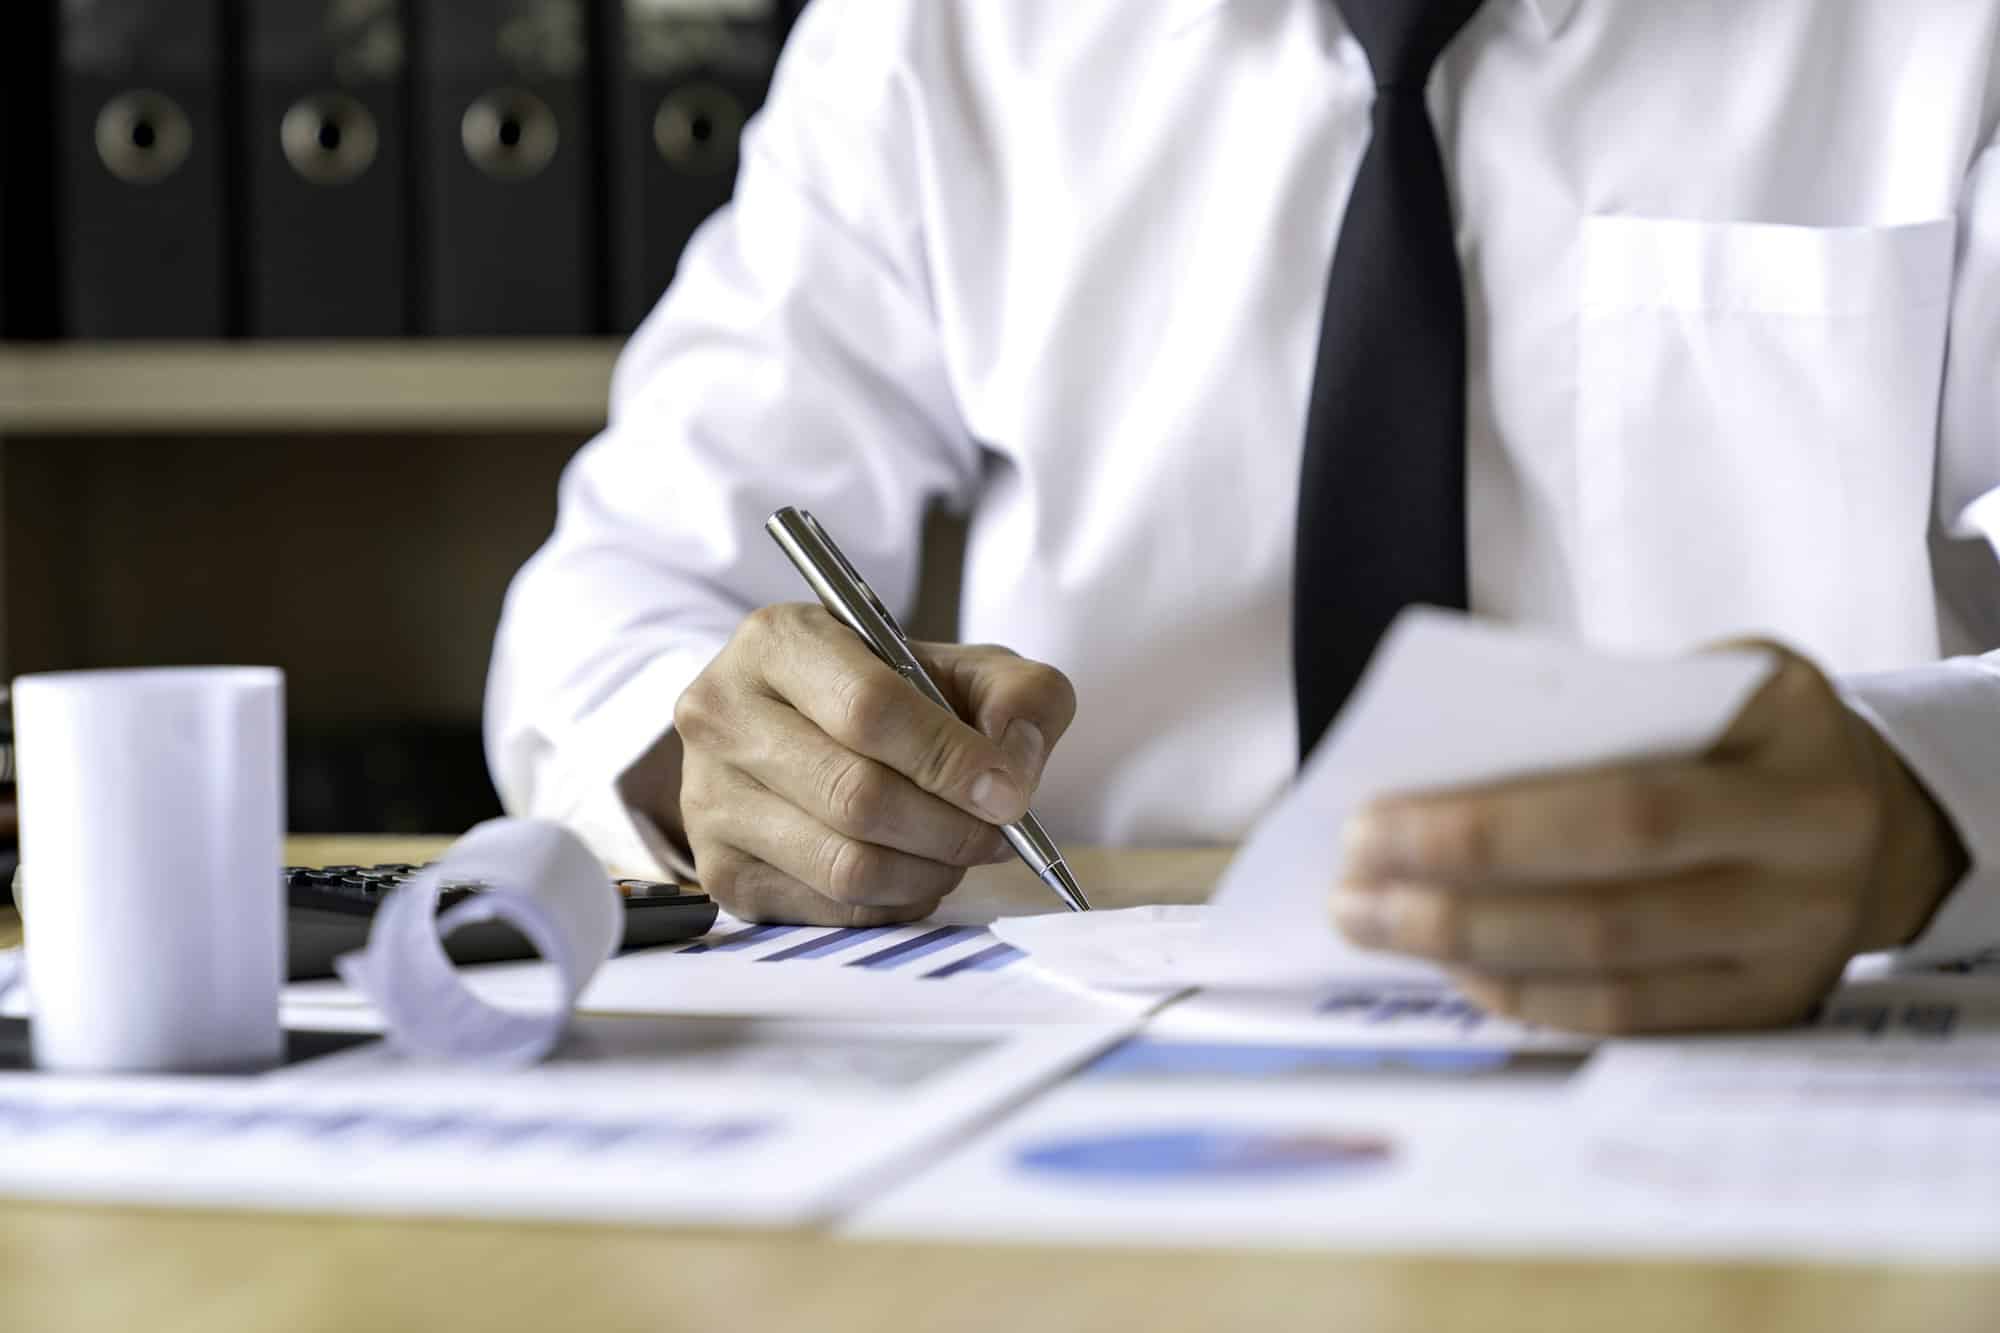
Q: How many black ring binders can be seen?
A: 4